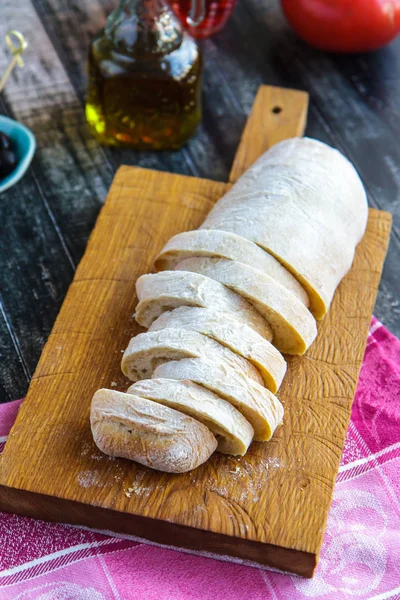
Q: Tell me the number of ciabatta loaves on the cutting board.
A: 1